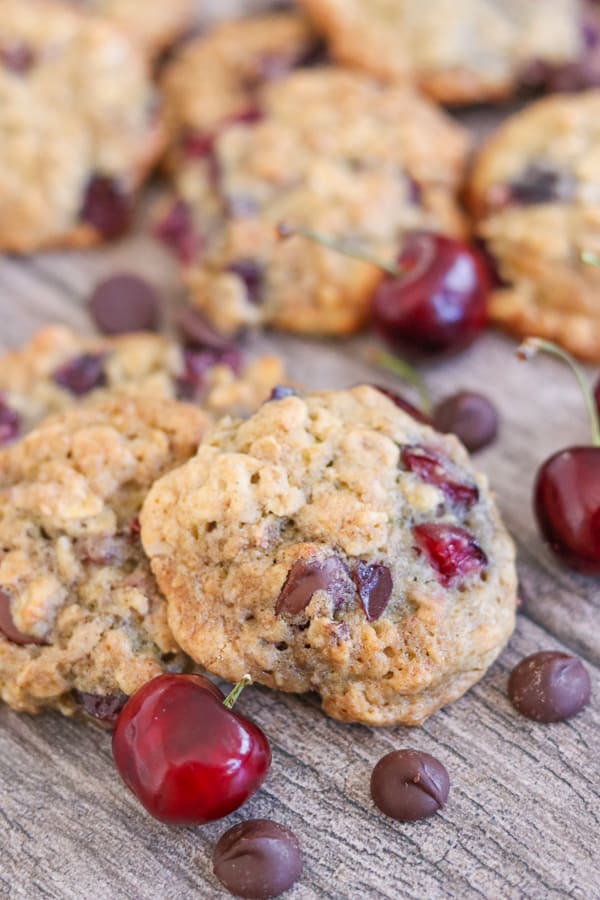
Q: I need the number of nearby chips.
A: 3